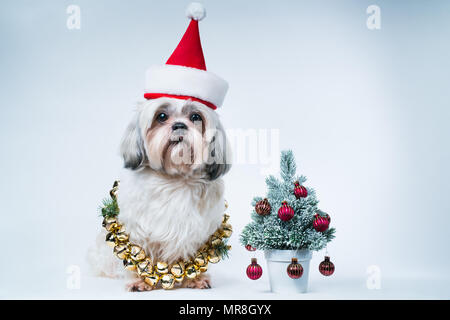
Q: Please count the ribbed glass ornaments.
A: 7